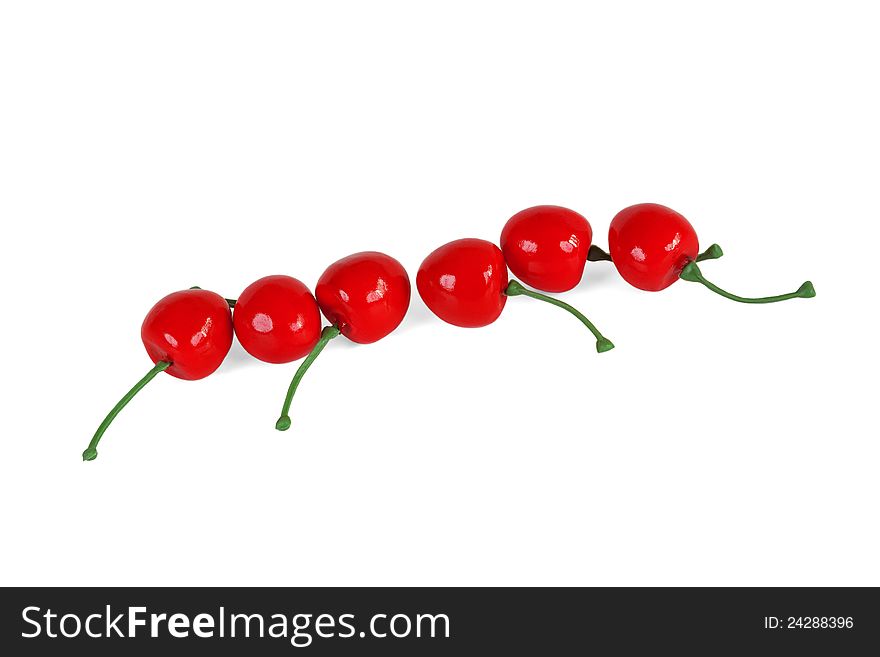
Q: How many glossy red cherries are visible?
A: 6